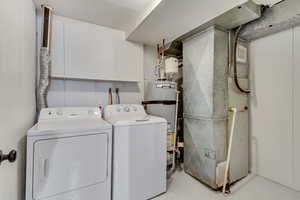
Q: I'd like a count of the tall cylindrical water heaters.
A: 1